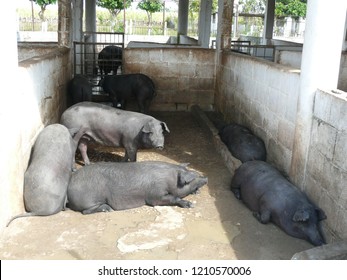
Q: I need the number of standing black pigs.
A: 3